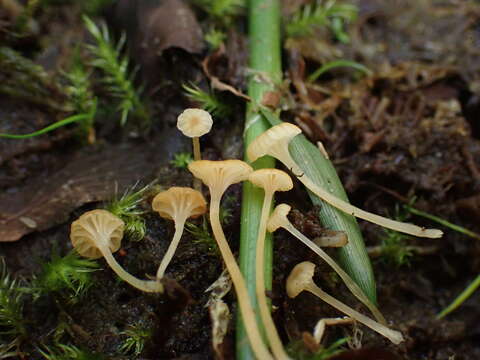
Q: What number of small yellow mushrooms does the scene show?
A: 8